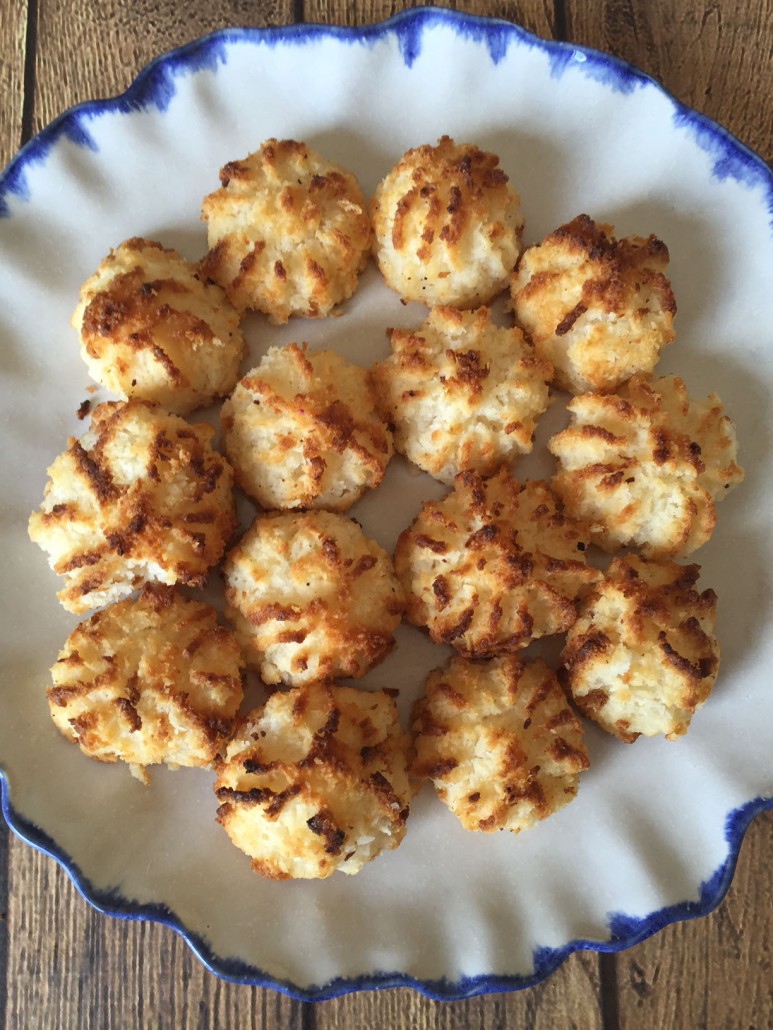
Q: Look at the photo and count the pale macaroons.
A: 14